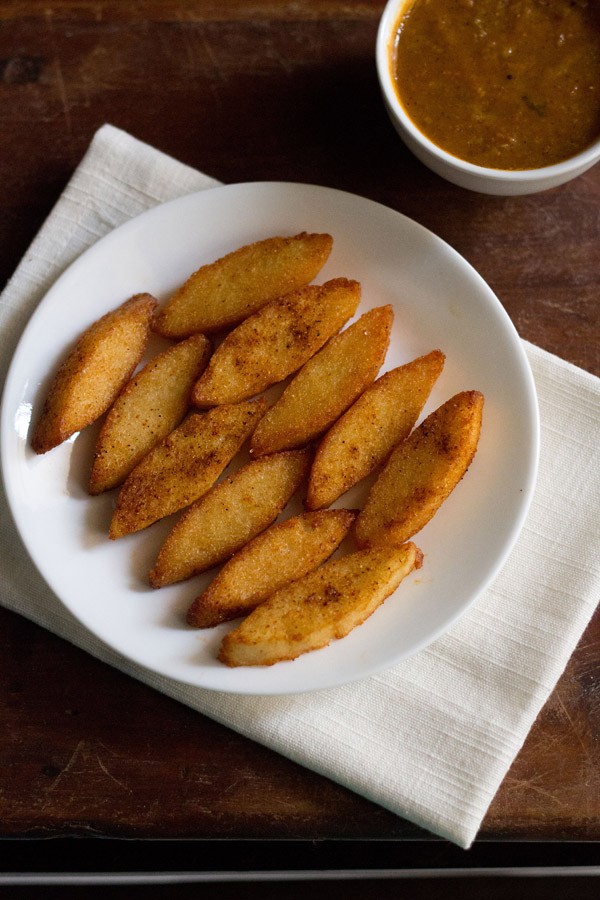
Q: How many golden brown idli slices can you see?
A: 11